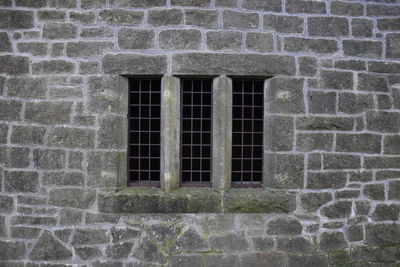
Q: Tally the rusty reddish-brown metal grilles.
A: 3